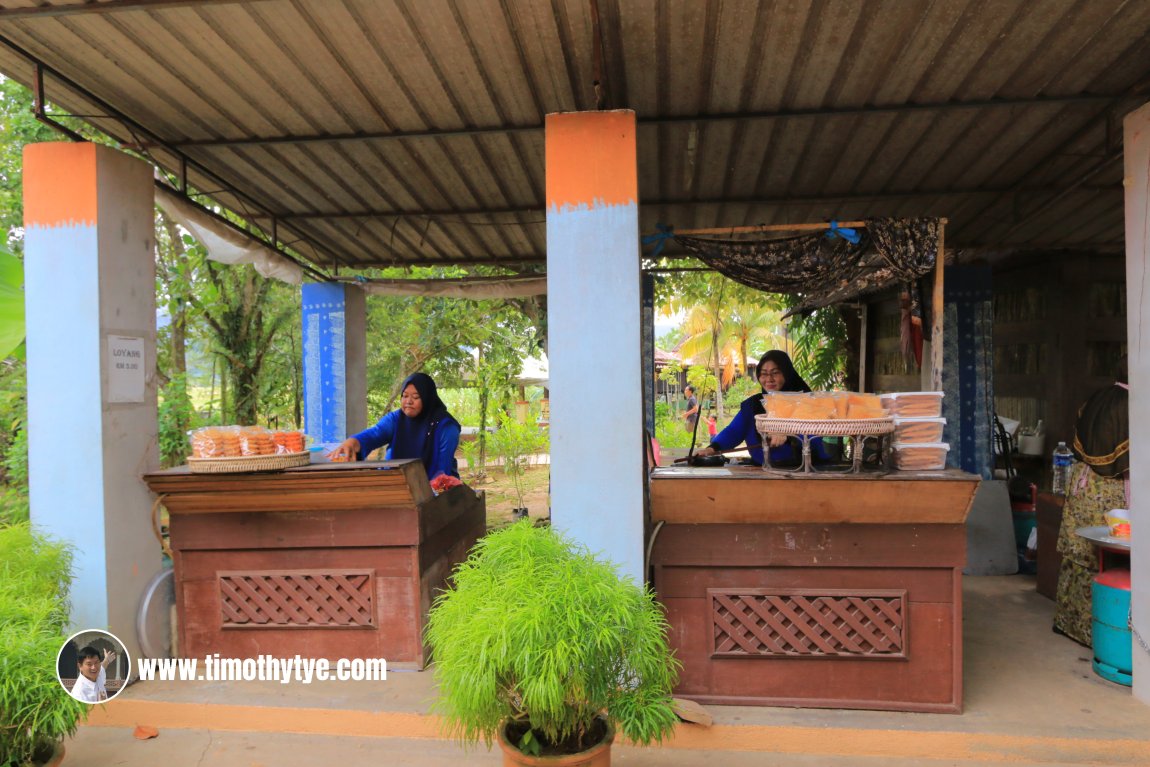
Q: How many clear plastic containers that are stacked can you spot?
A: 3